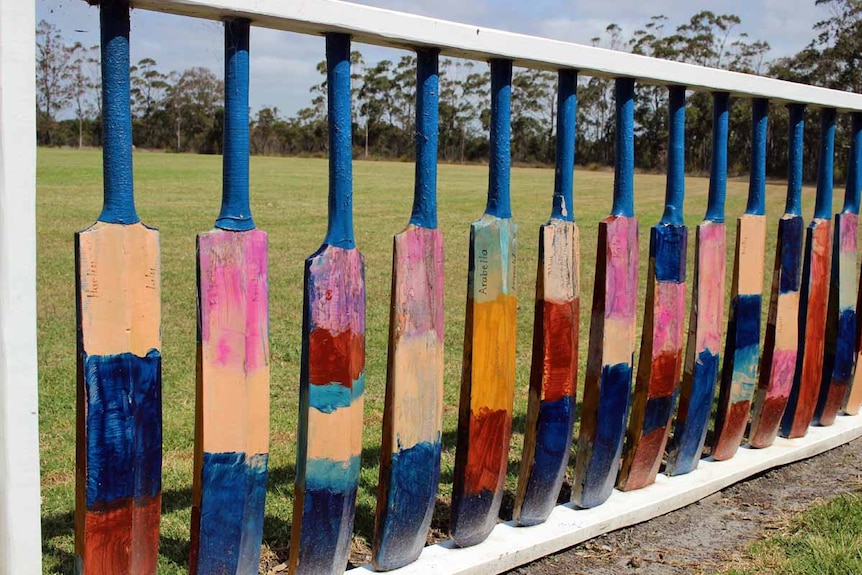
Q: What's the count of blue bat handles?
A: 13